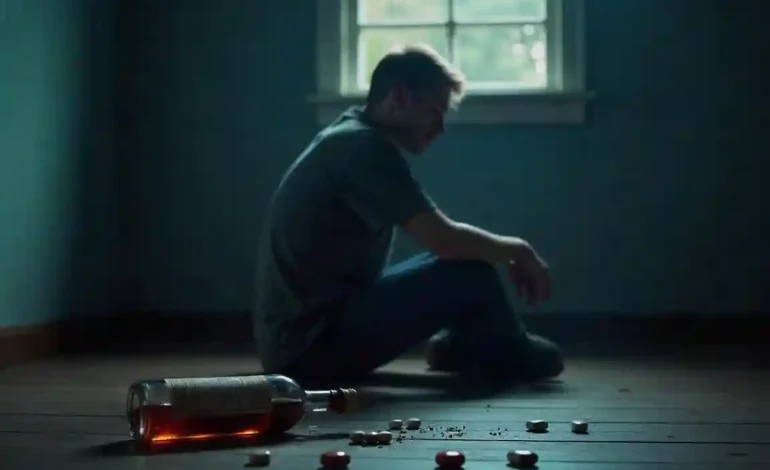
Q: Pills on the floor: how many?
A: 11